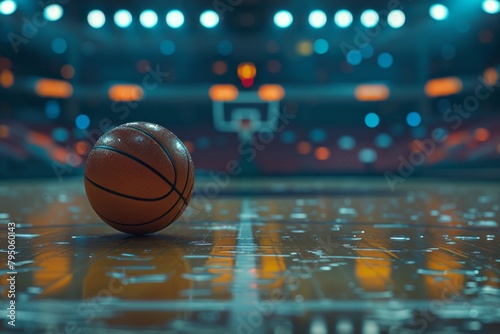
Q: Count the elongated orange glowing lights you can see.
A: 6